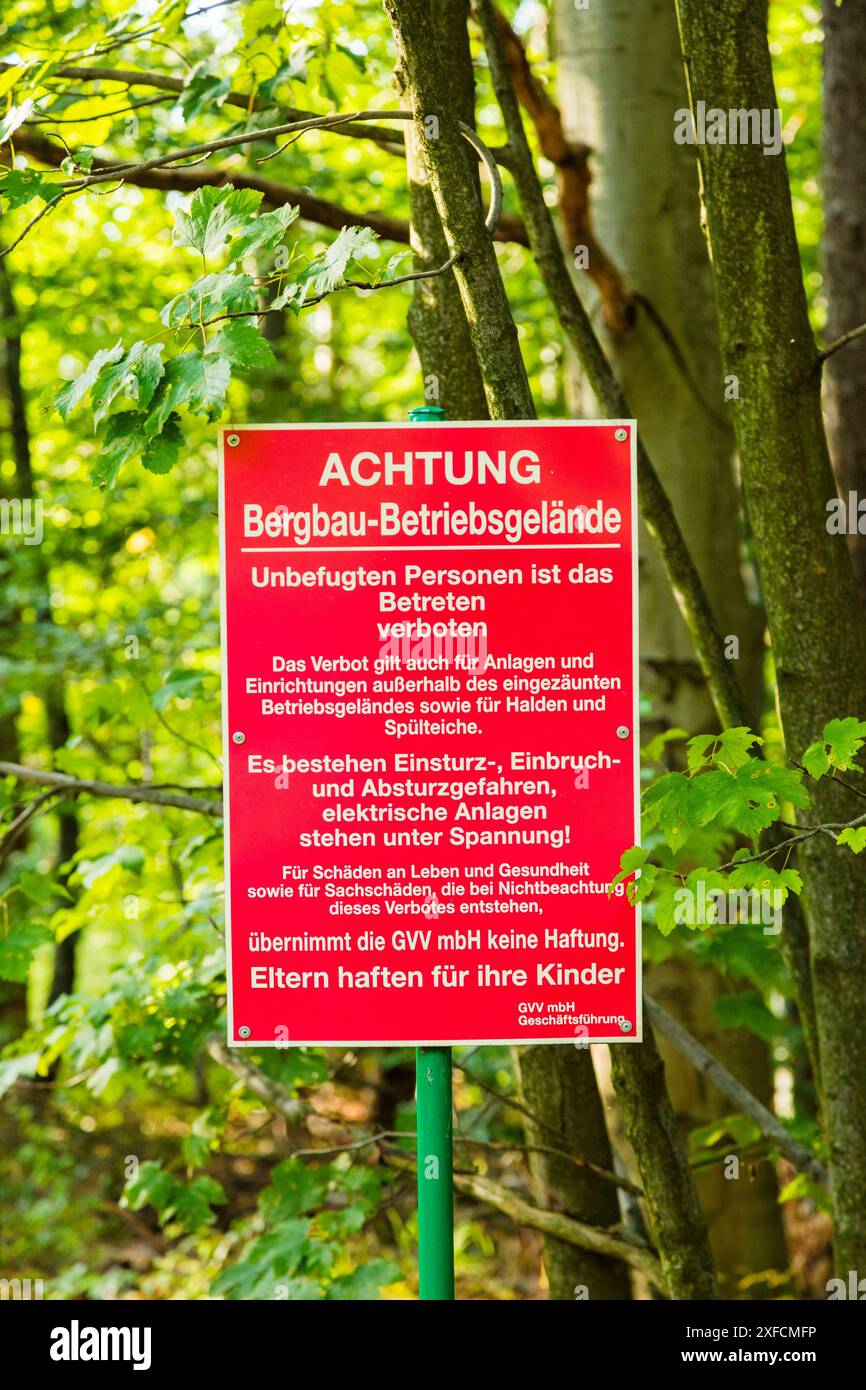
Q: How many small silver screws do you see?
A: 6